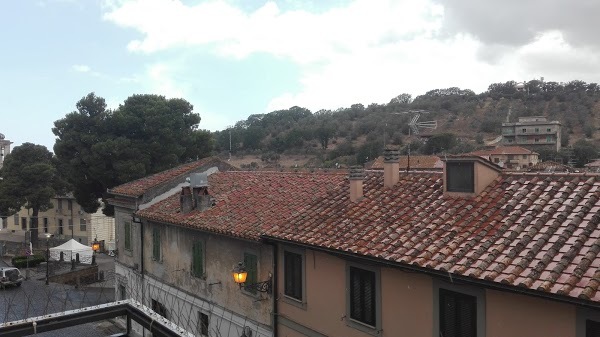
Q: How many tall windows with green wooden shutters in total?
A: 4